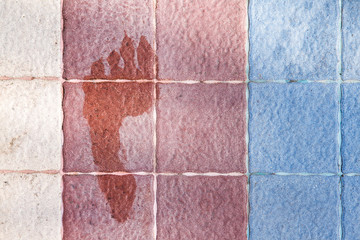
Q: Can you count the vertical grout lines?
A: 4